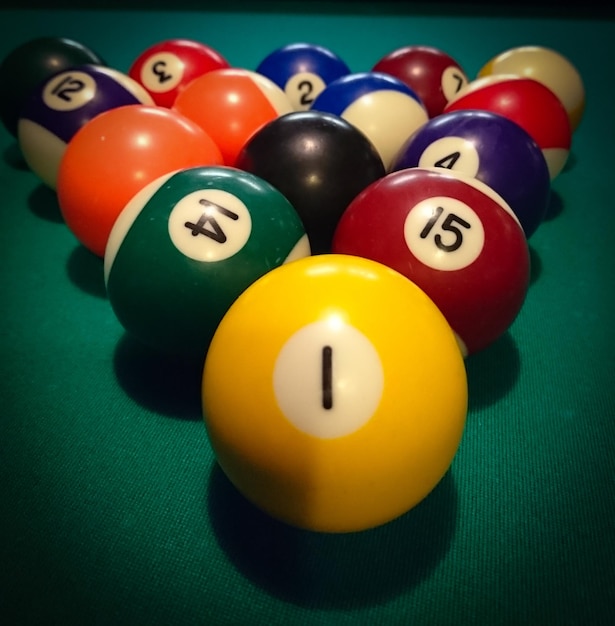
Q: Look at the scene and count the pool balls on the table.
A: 15